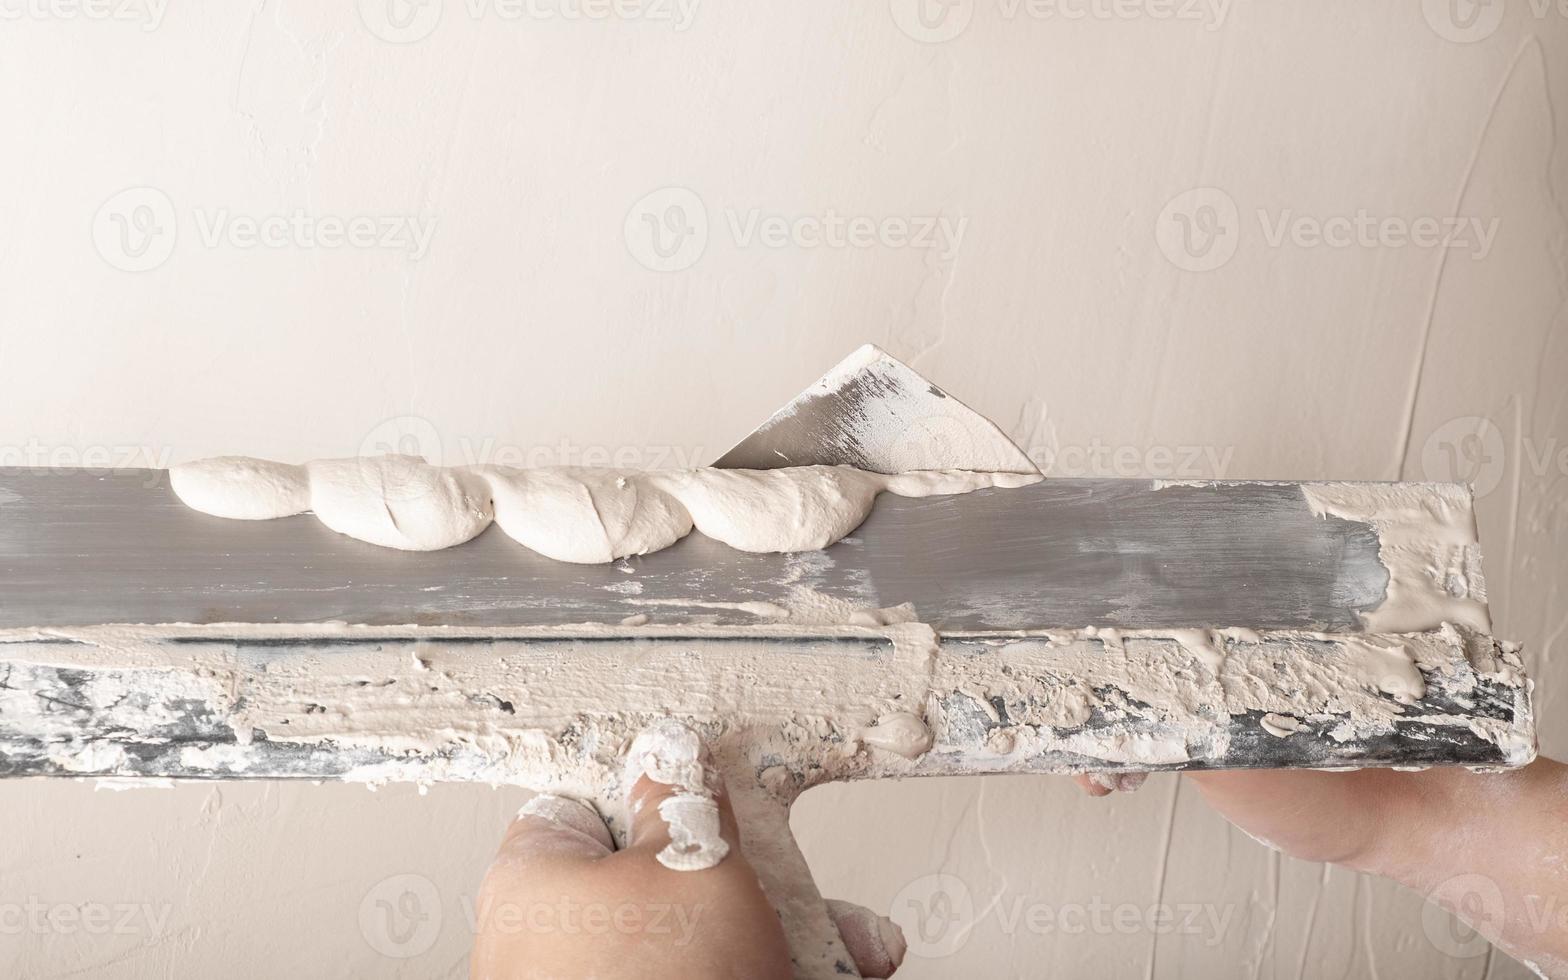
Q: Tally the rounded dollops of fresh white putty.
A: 4